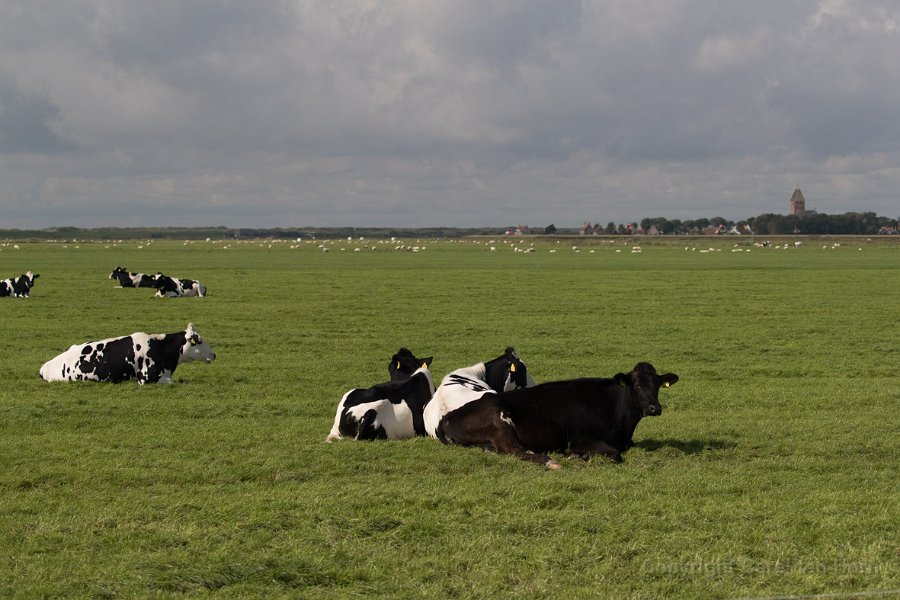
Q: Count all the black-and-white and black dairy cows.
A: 7